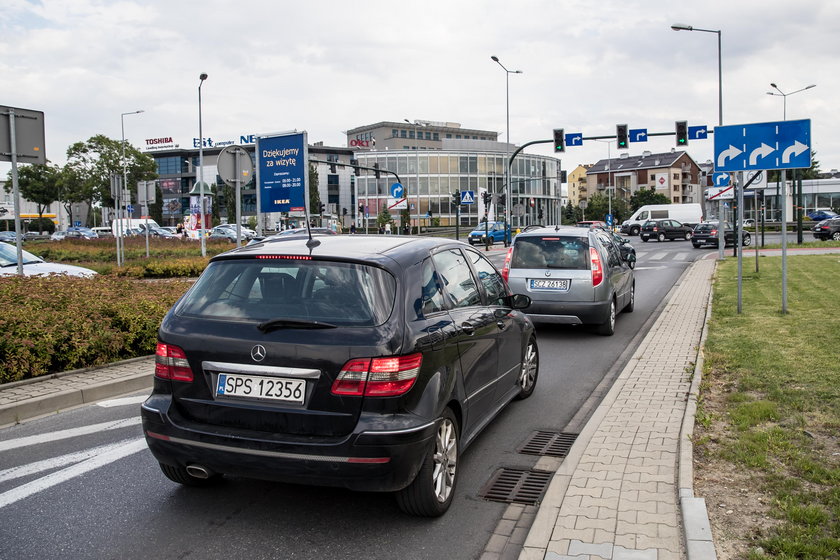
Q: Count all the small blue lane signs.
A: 3